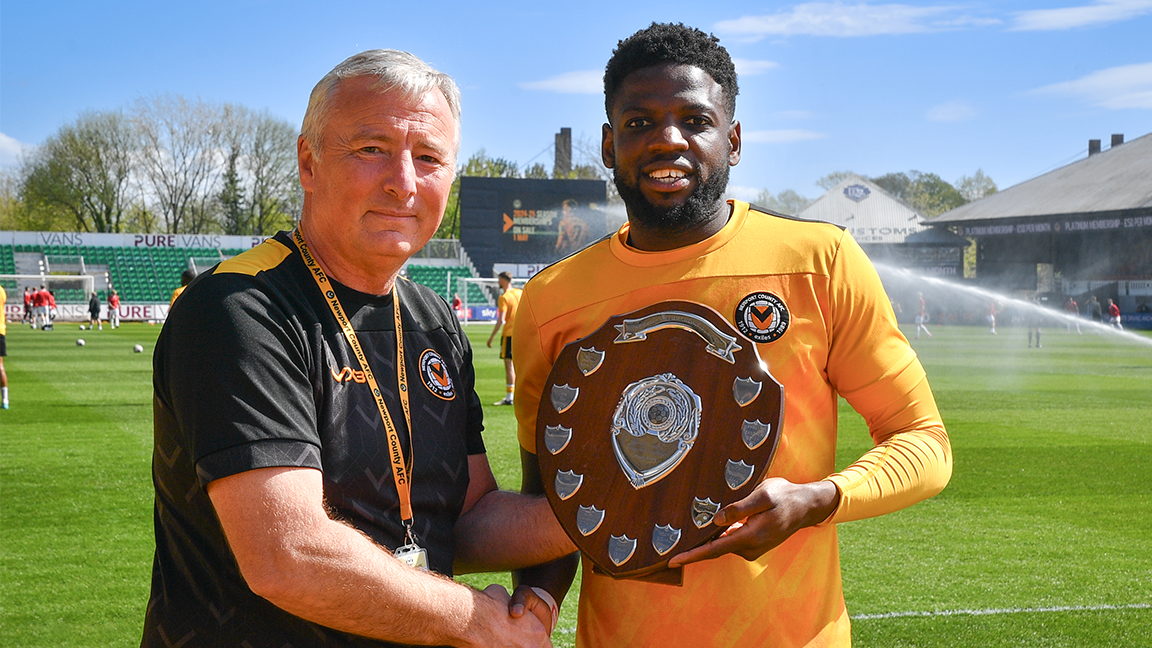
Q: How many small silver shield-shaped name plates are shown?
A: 11